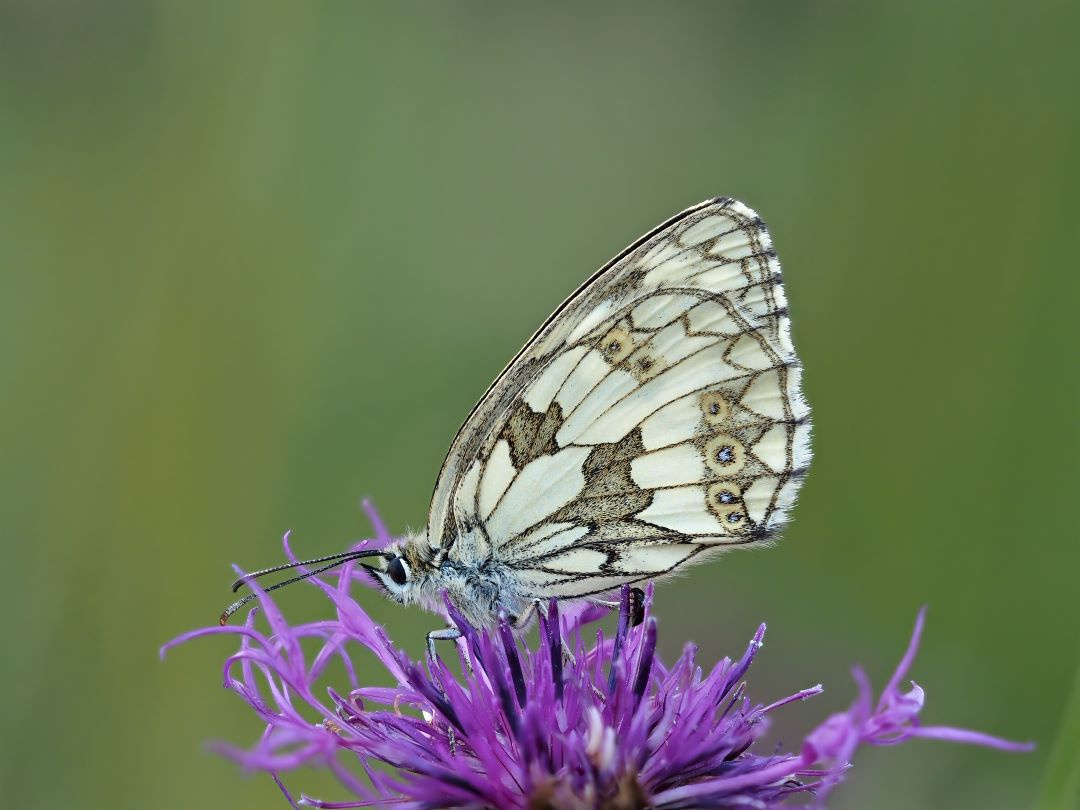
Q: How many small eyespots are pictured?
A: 6